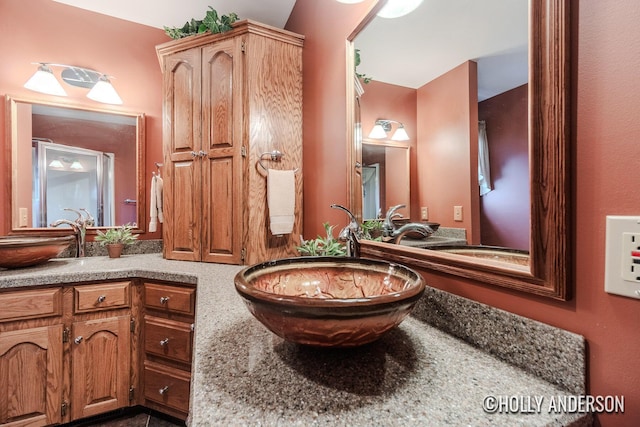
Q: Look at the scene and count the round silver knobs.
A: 7